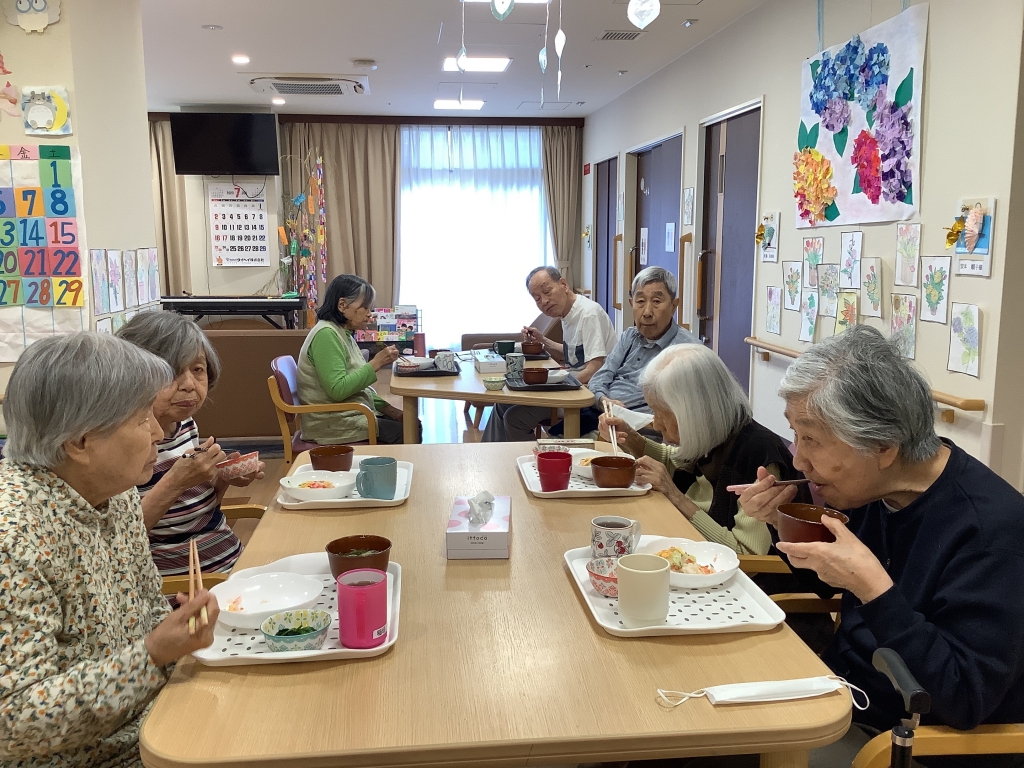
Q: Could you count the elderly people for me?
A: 7